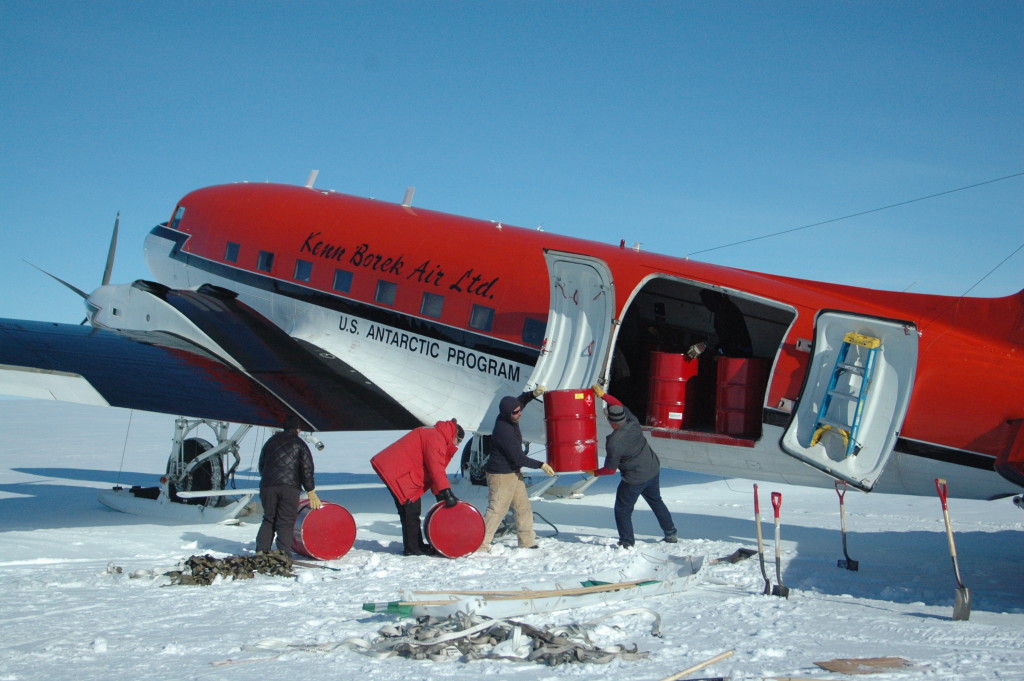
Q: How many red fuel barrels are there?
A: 5